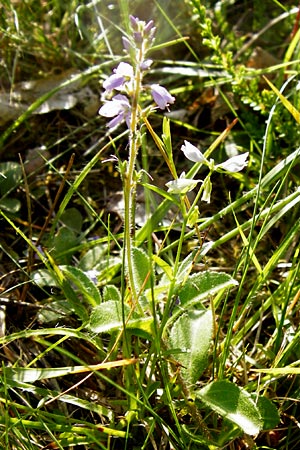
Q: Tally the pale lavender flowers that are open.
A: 3